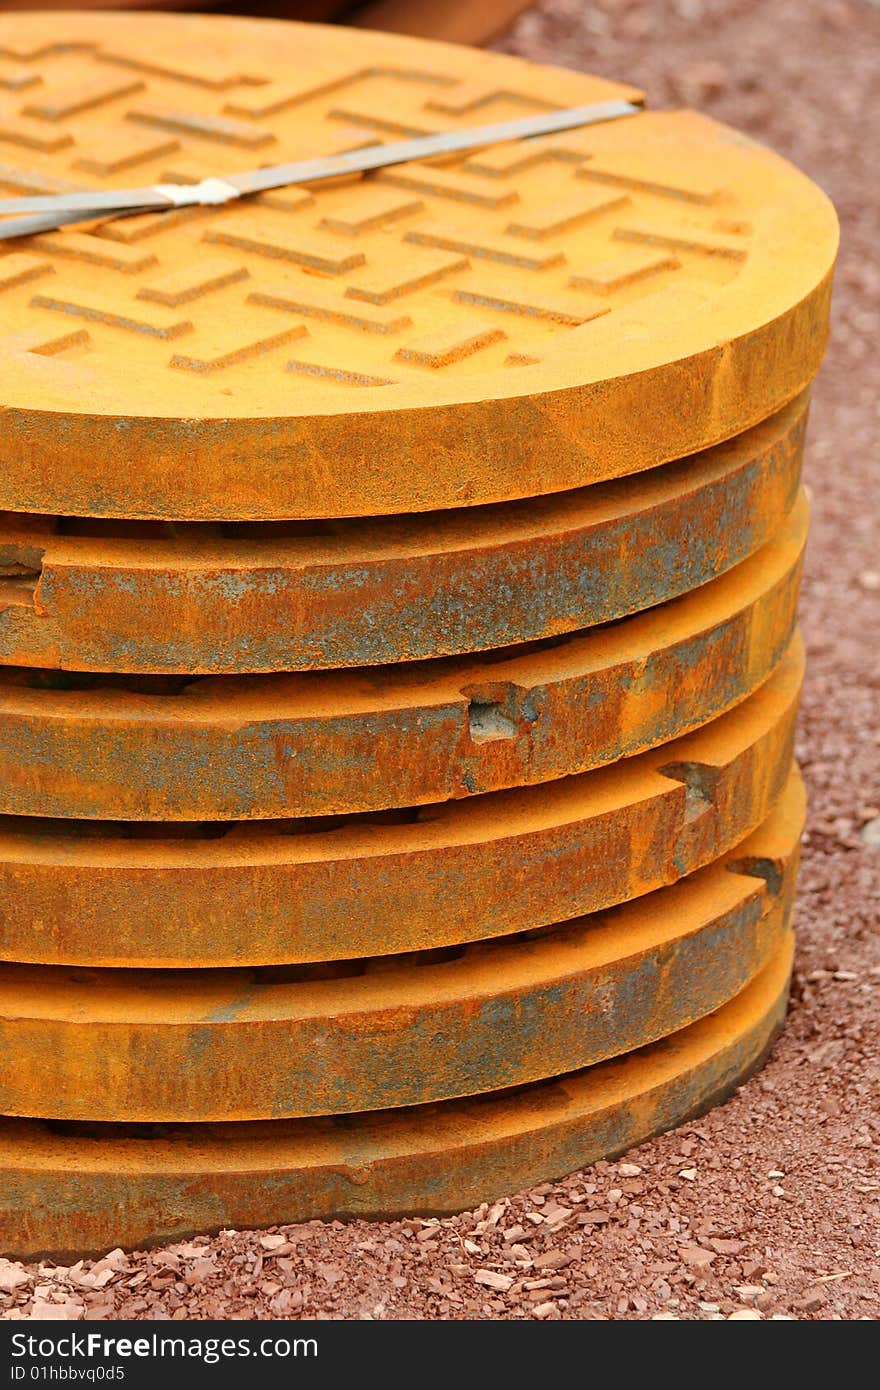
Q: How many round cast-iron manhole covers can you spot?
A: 6